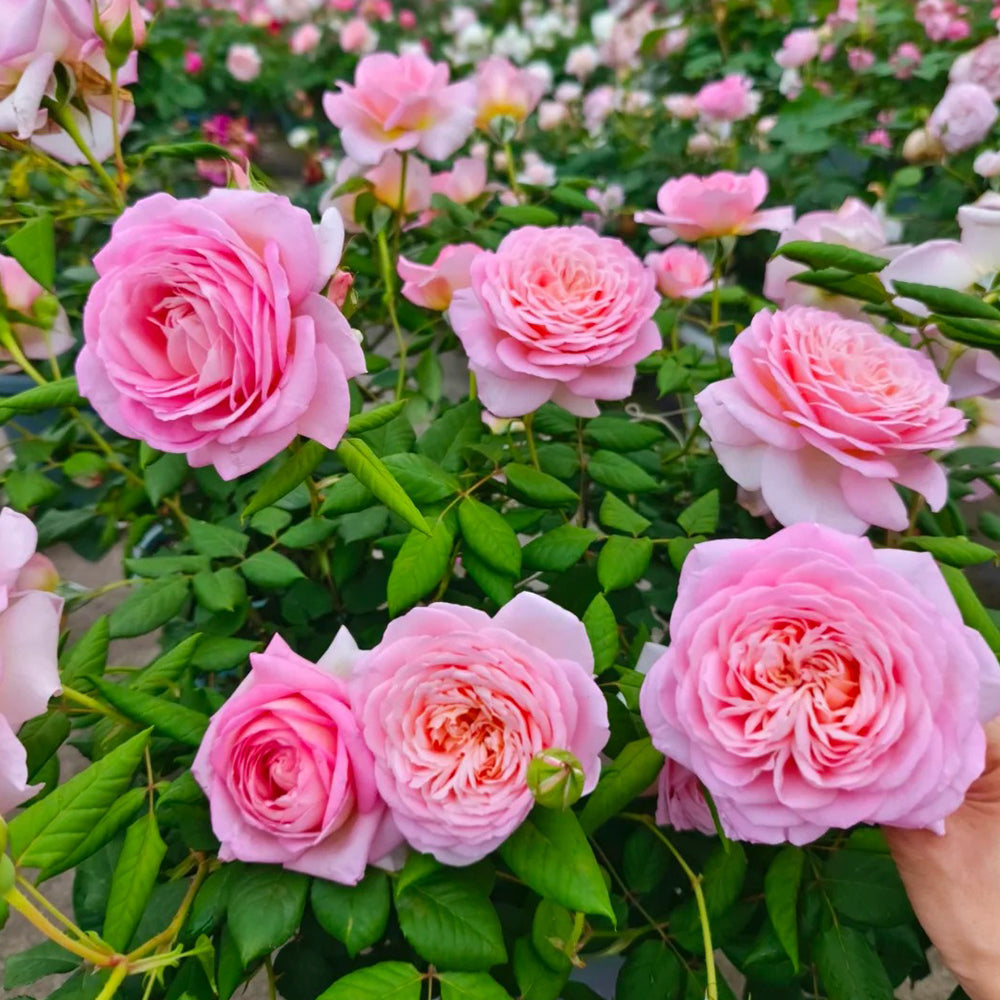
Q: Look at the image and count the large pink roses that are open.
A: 6